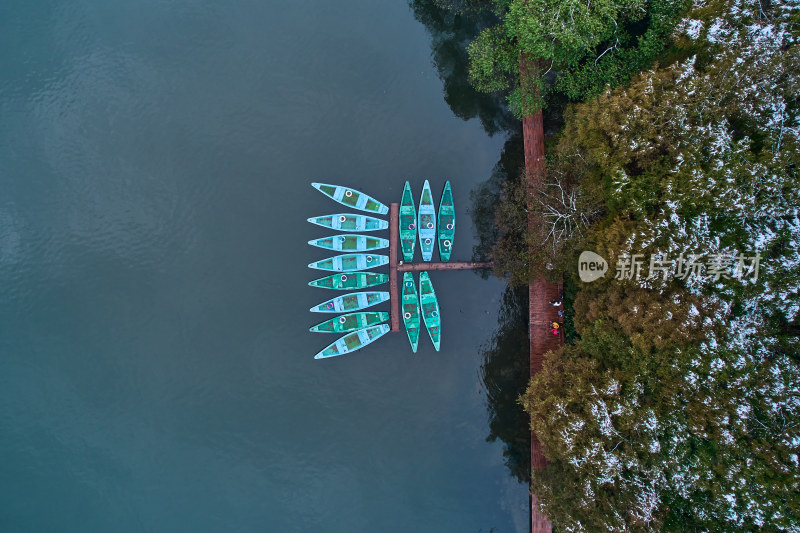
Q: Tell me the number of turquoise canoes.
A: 13